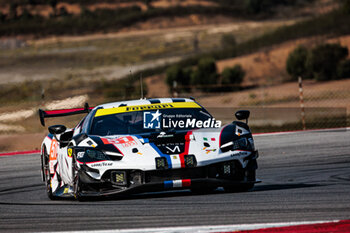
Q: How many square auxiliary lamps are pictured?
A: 4